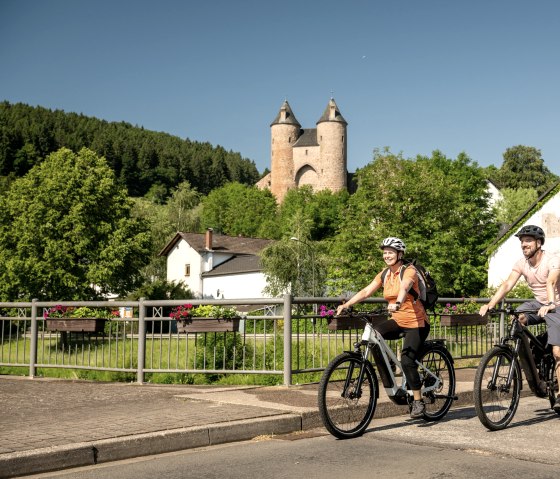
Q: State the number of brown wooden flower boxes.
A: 4